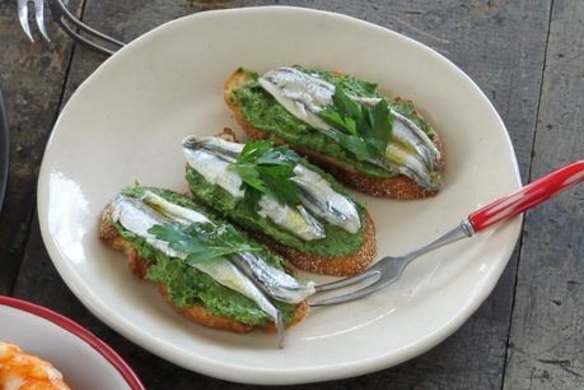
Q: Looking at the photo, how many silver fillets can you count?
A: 6